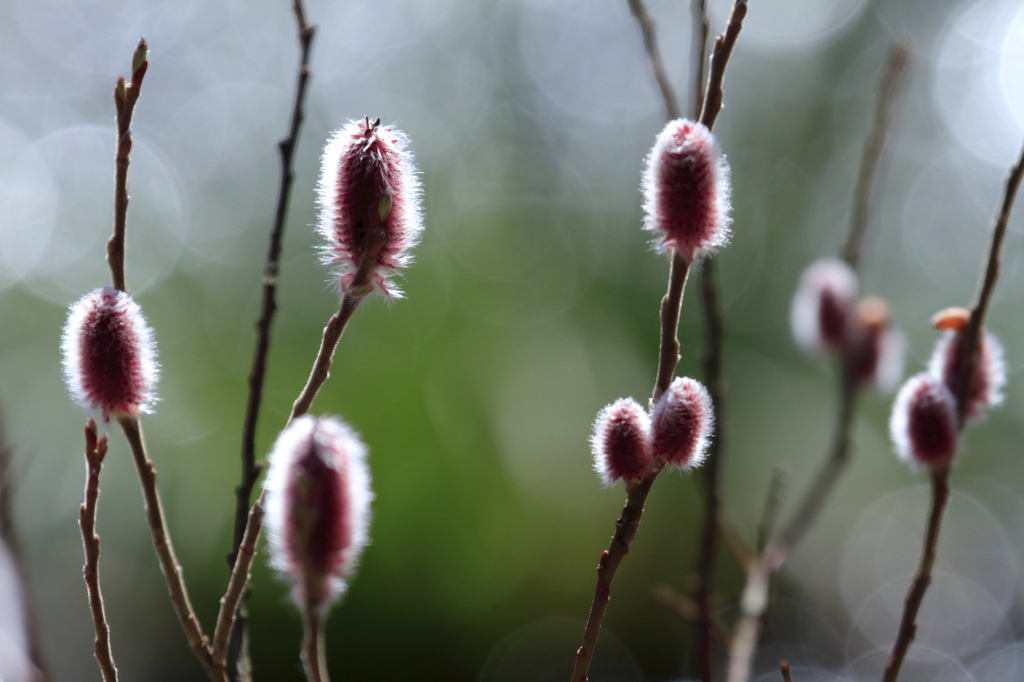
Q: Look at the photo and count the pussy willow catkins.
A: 10